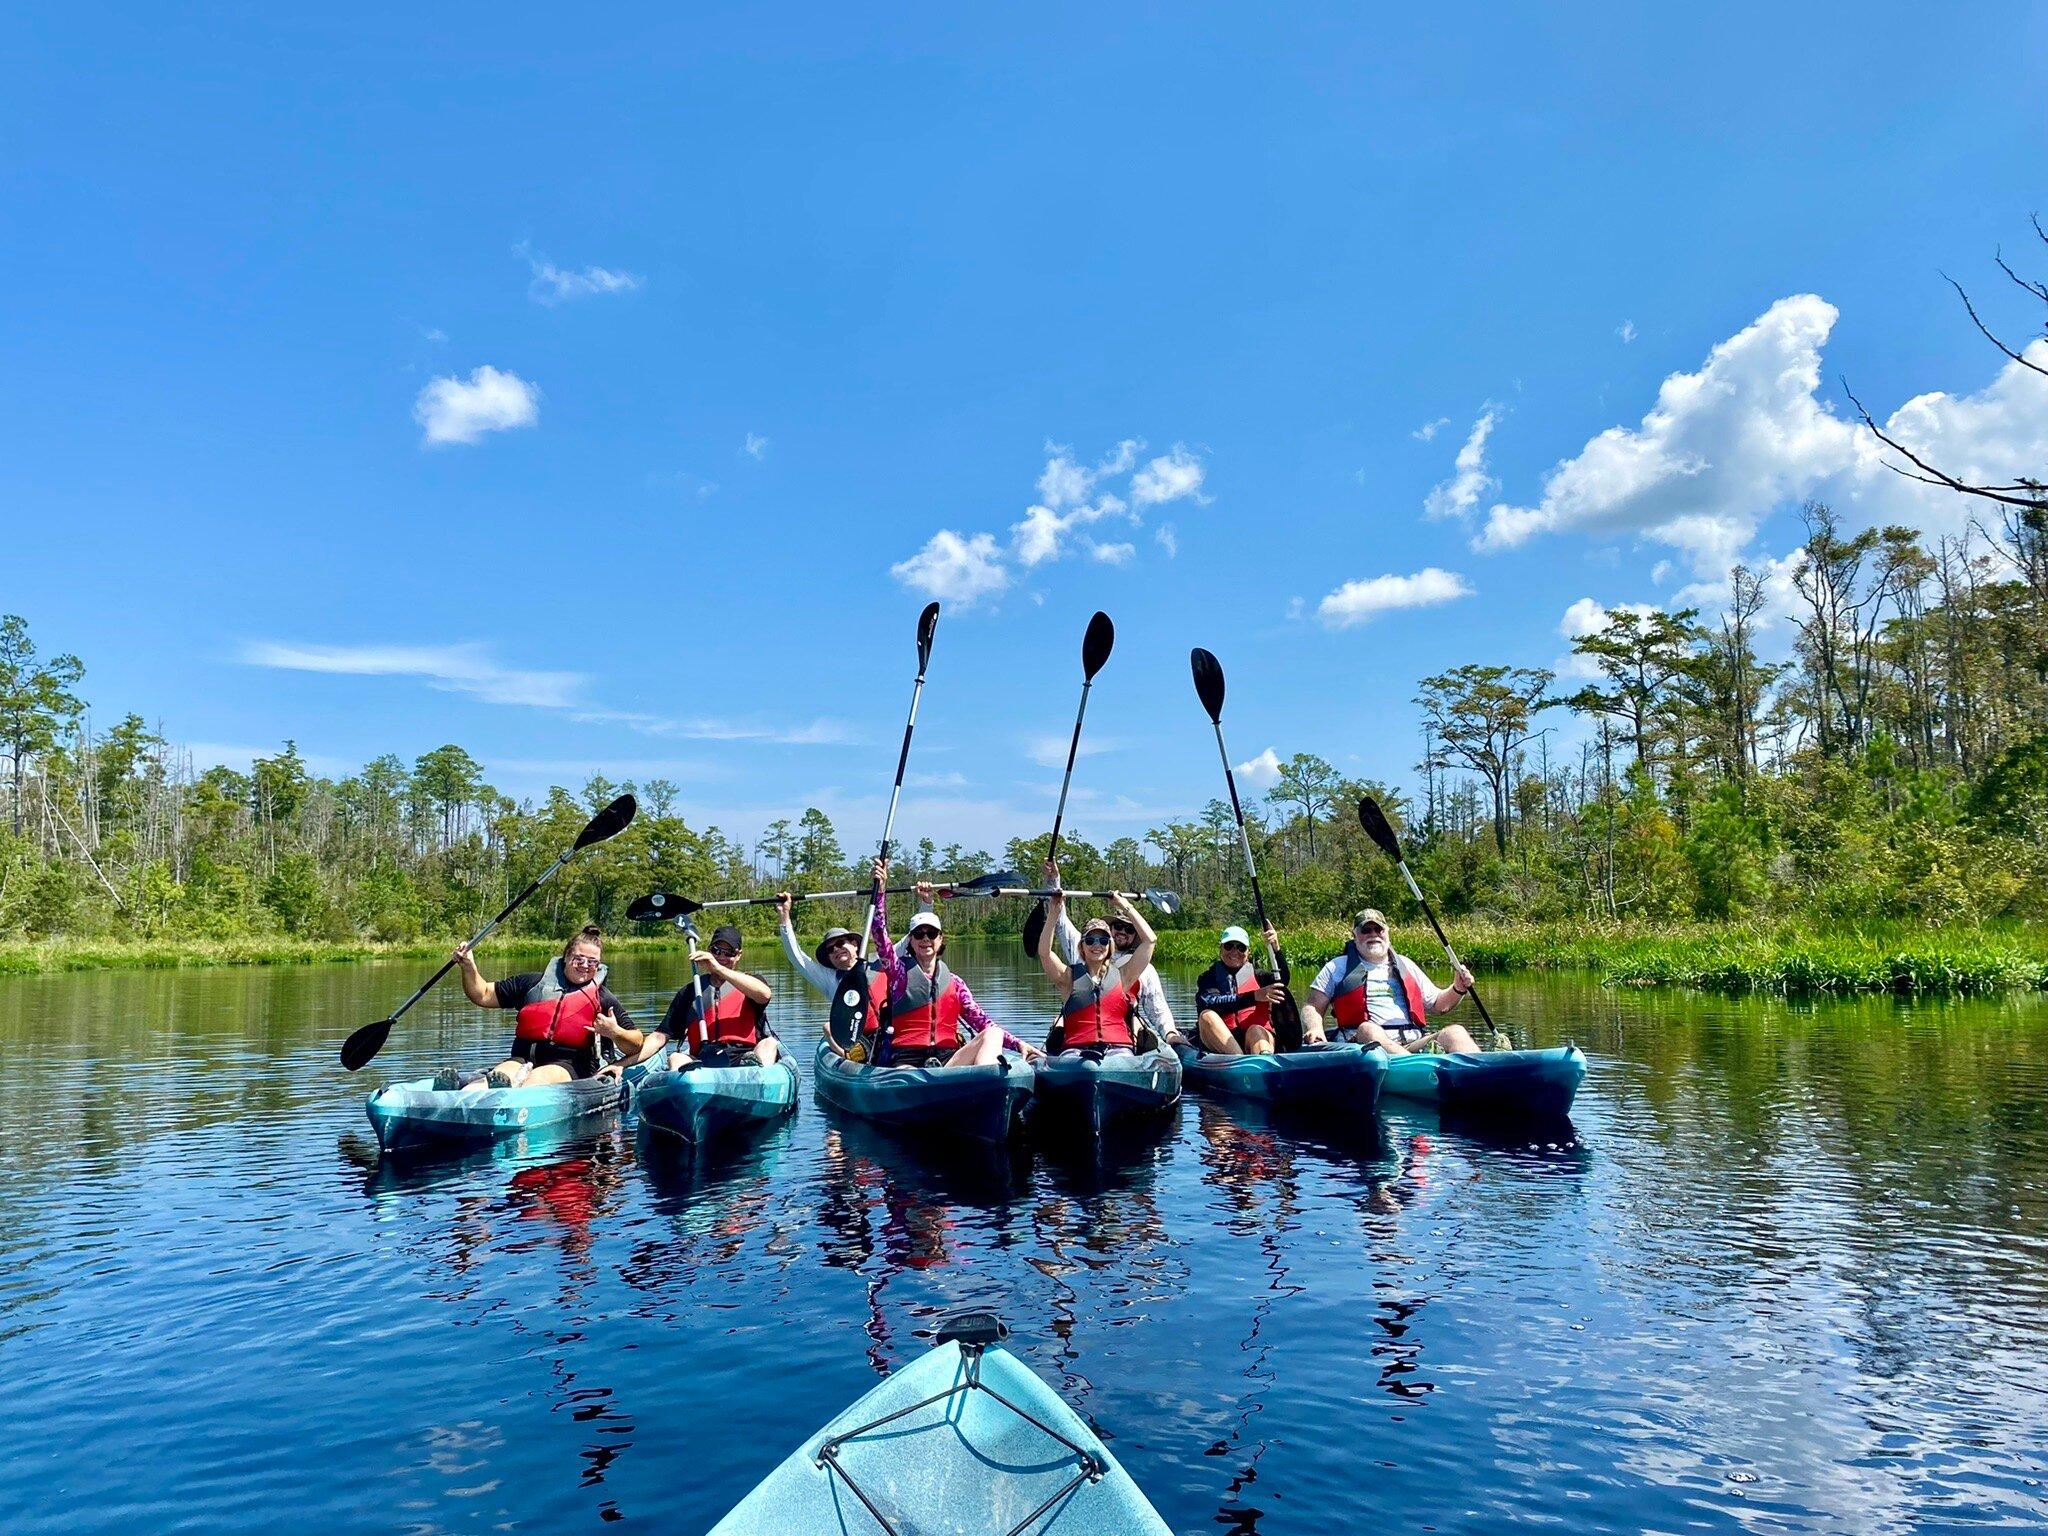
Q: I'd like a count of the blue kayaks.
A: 7